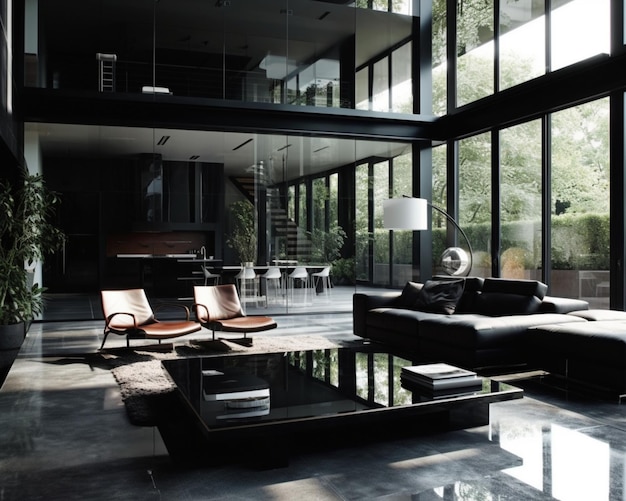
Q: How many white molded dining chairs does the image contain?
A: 5